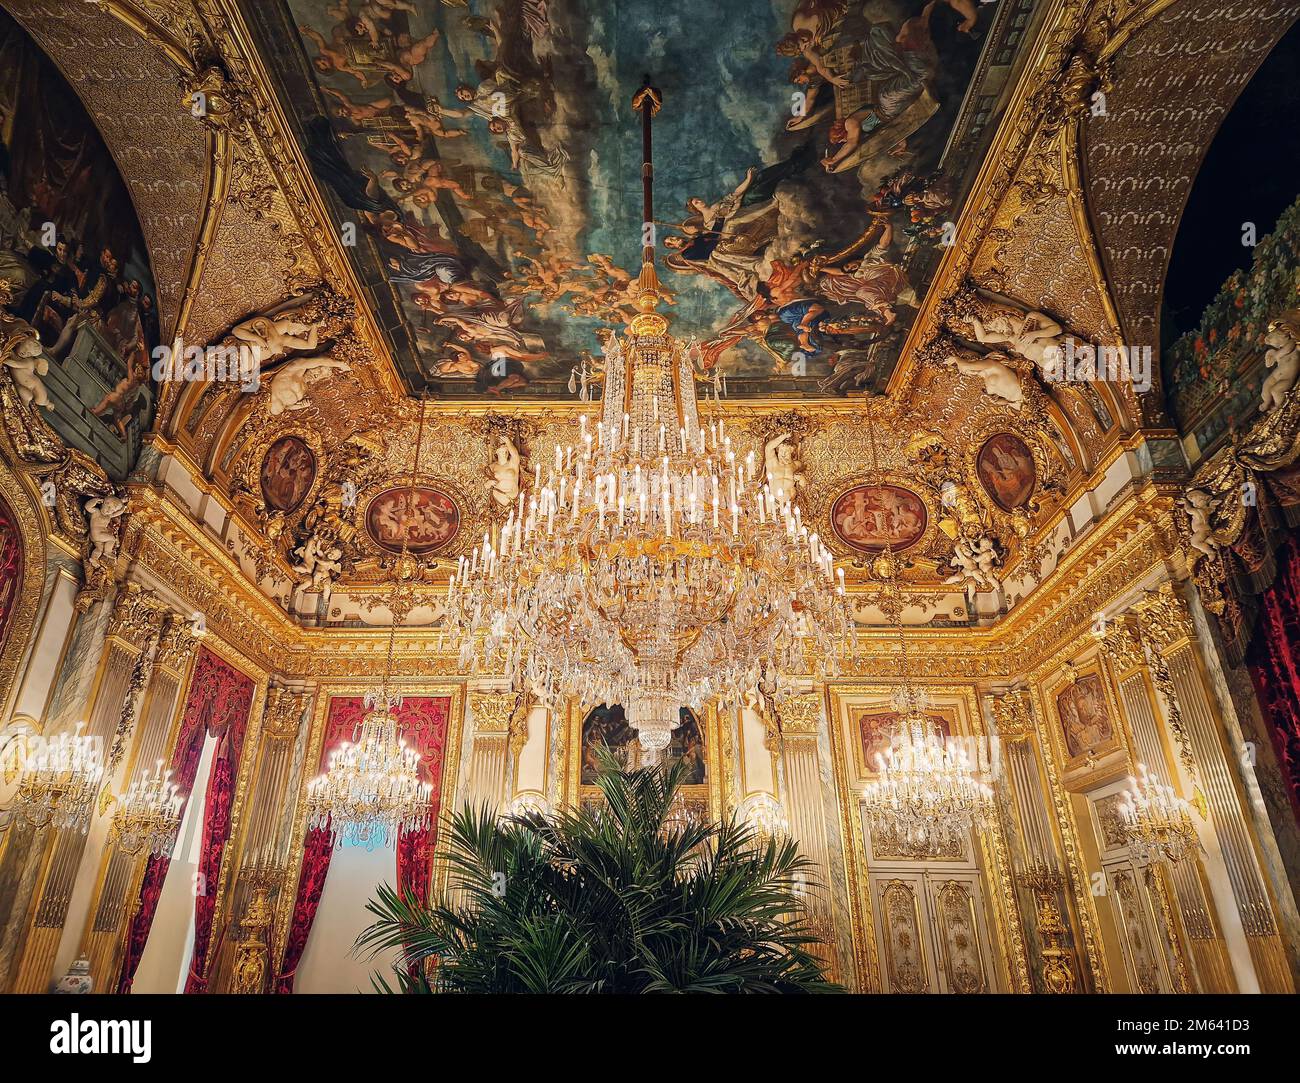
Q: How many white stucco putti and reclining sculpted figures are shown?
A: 14